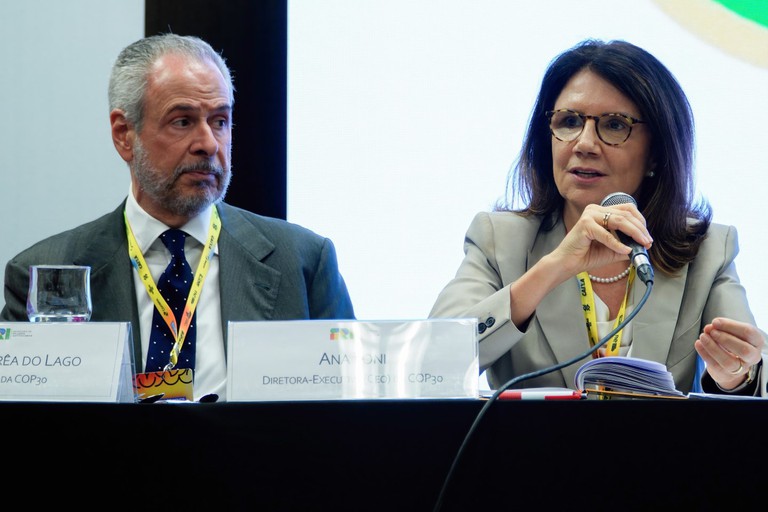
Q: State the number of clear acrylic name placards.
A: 2